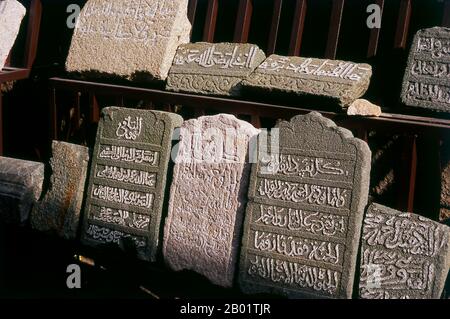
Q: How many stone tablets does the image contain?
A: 11